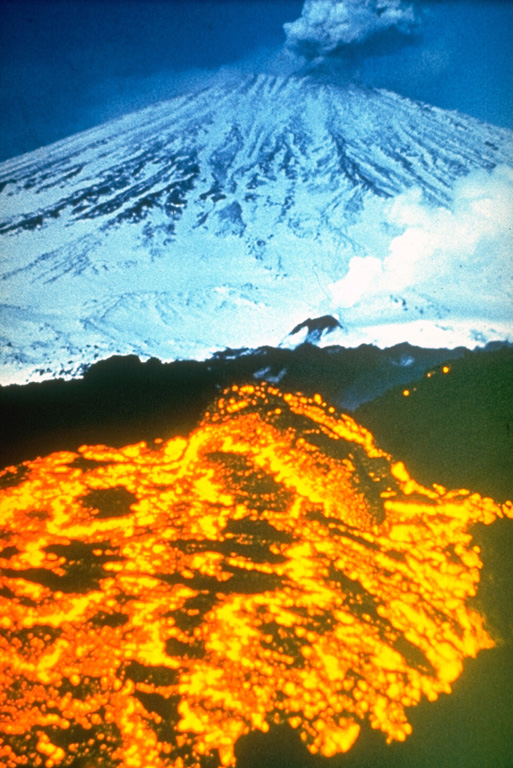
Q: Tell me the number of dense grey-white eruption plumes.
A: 2